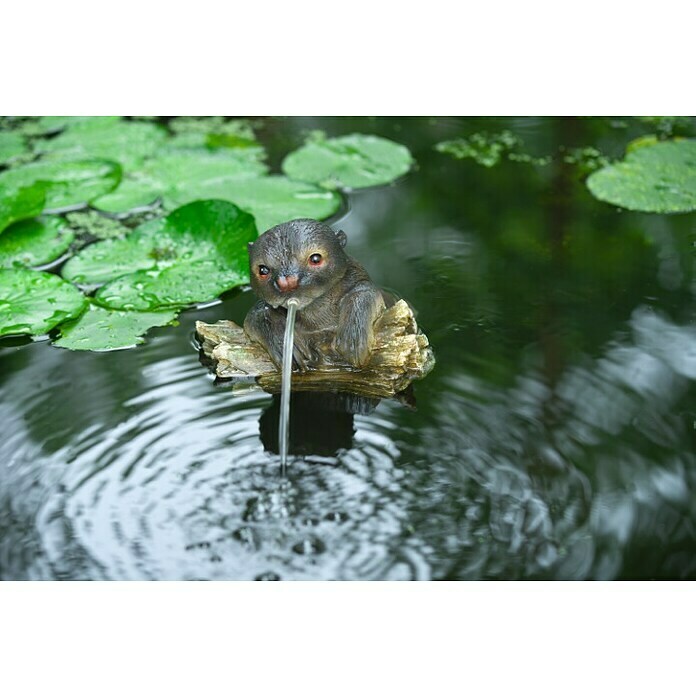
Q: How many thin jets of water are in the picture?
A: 1